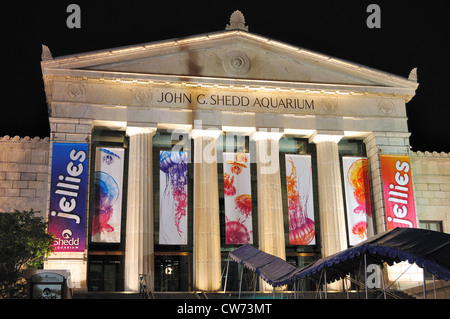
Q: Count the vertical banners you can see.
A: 7